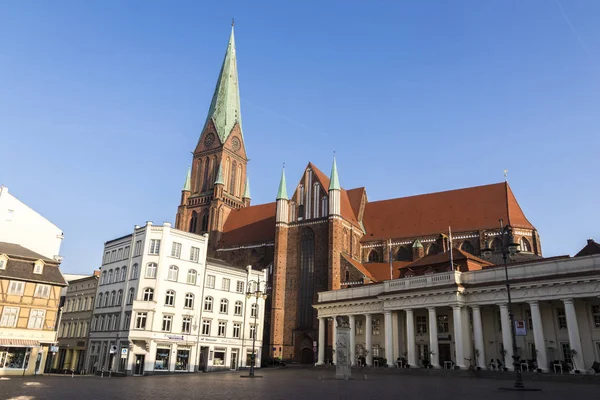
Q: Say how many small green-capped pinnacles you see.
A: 5